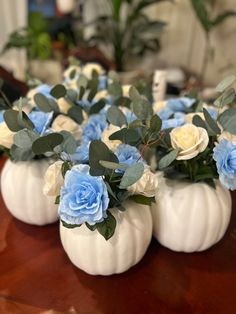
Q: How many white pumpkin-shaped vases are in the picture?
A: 3